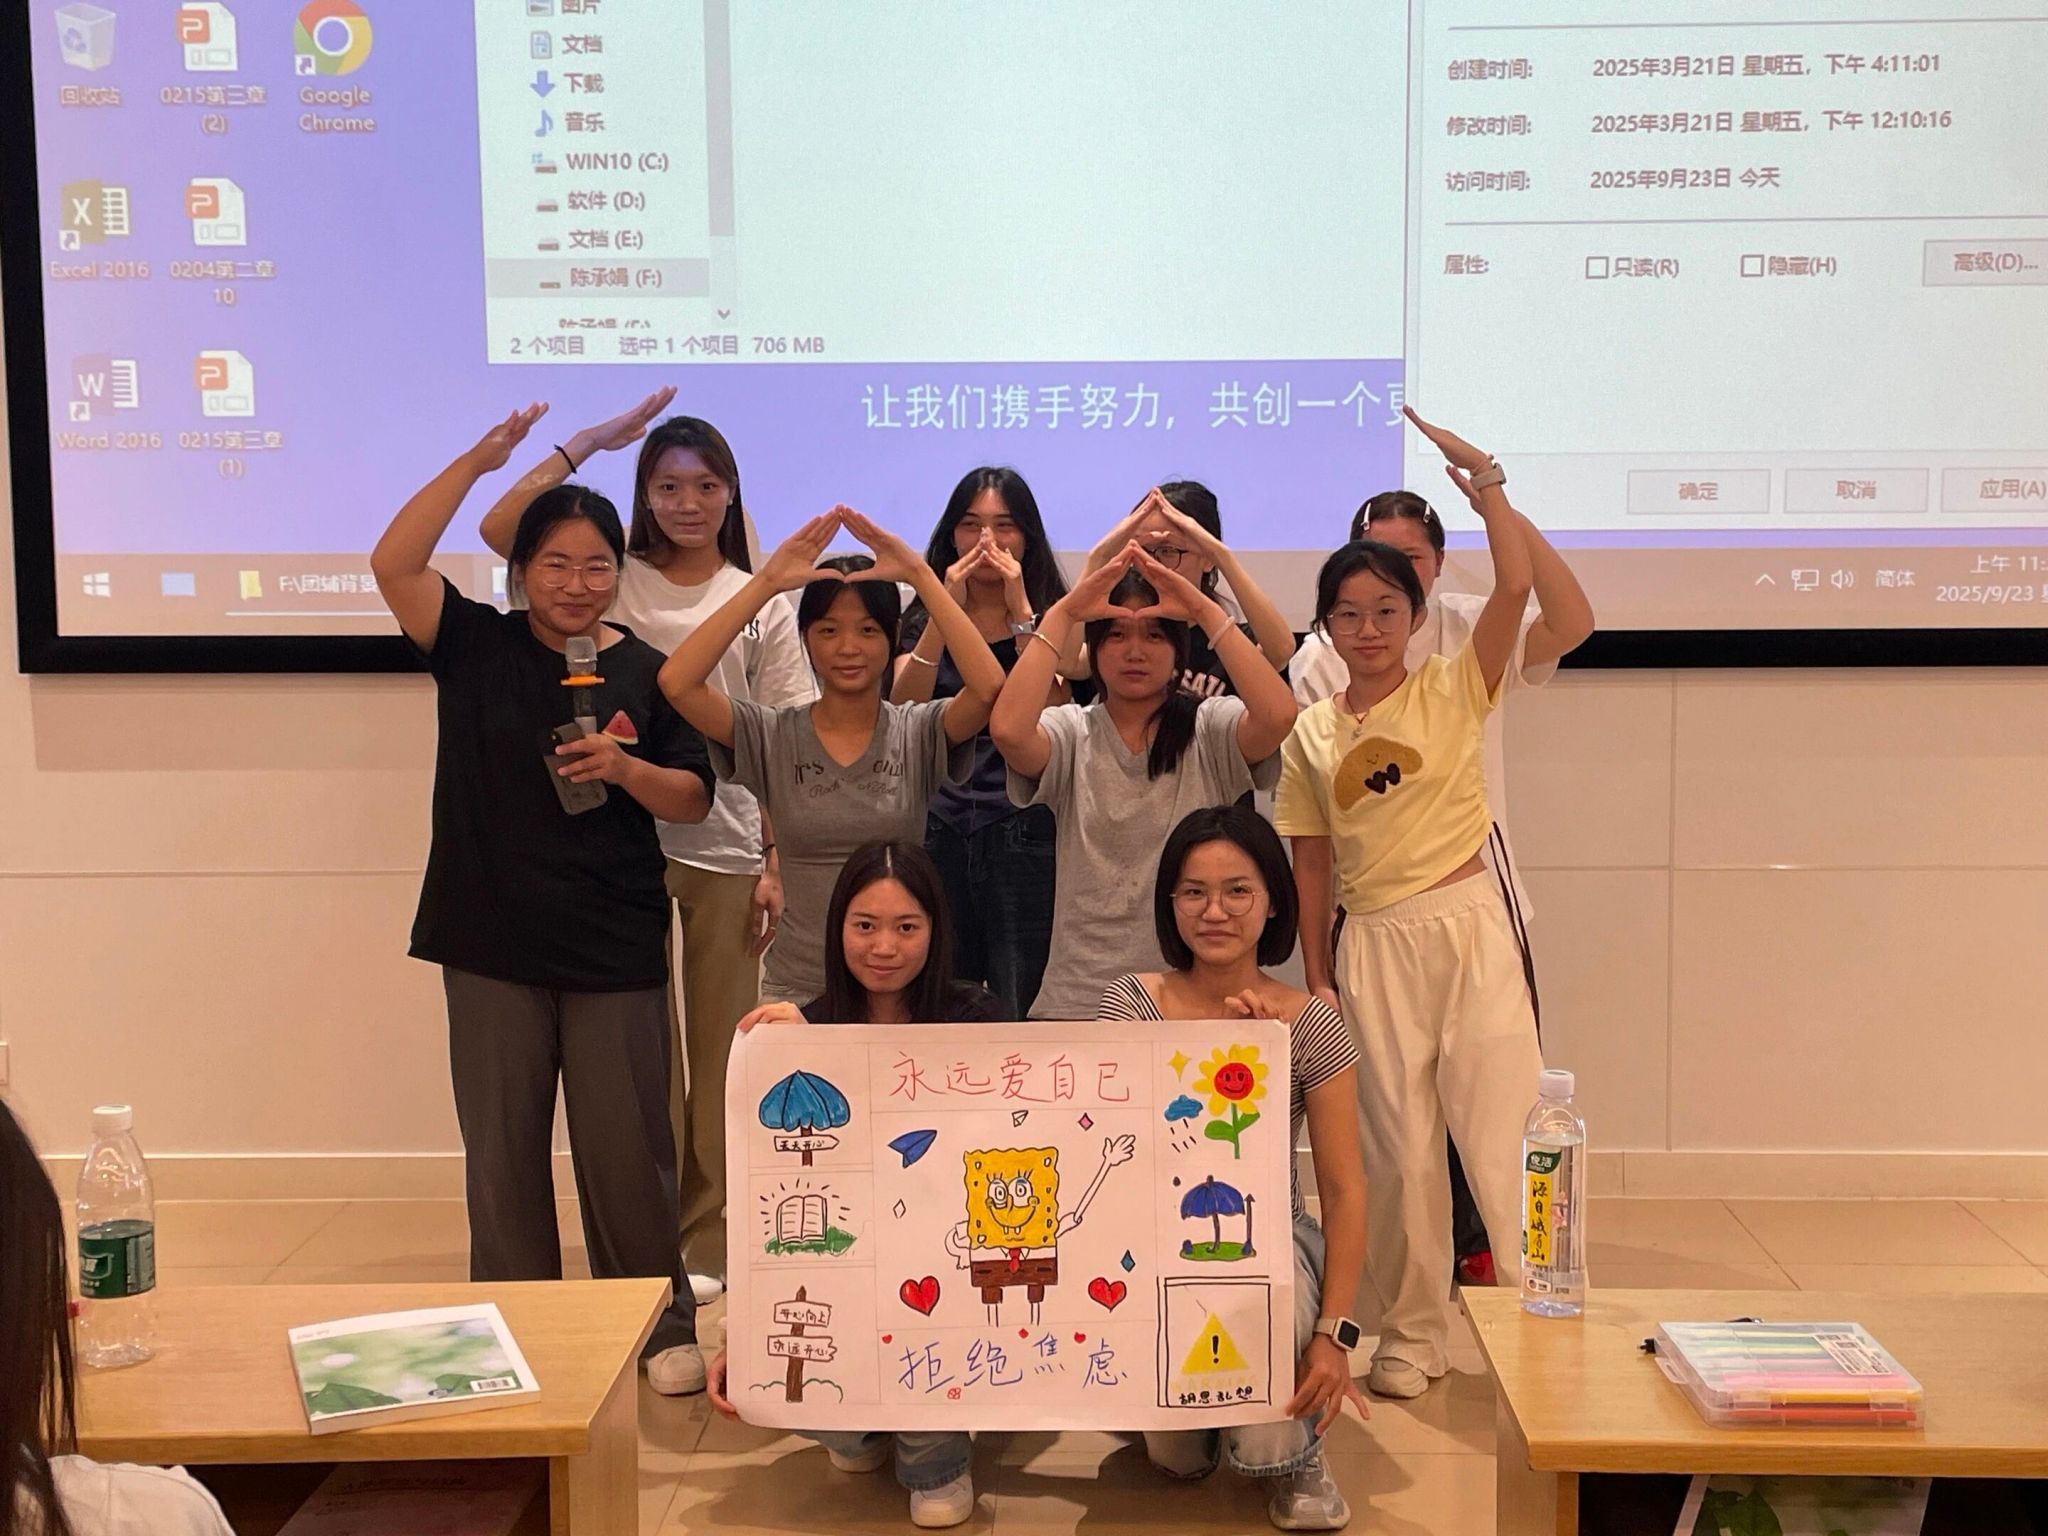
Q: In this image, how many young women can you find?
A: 10